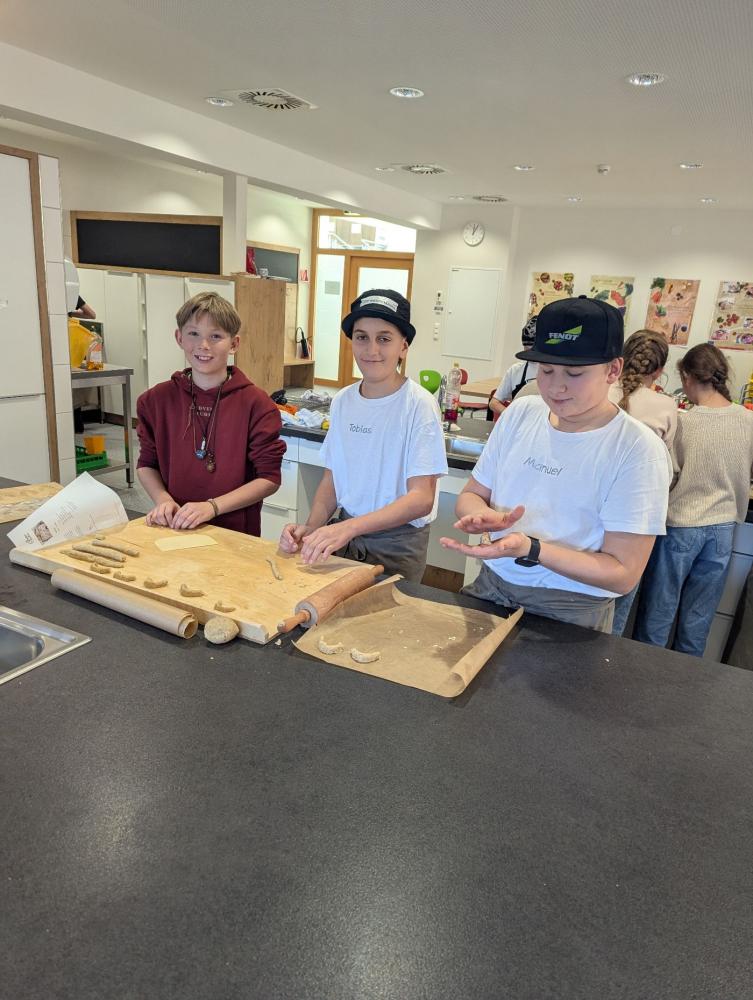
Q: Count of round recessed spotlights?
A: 9